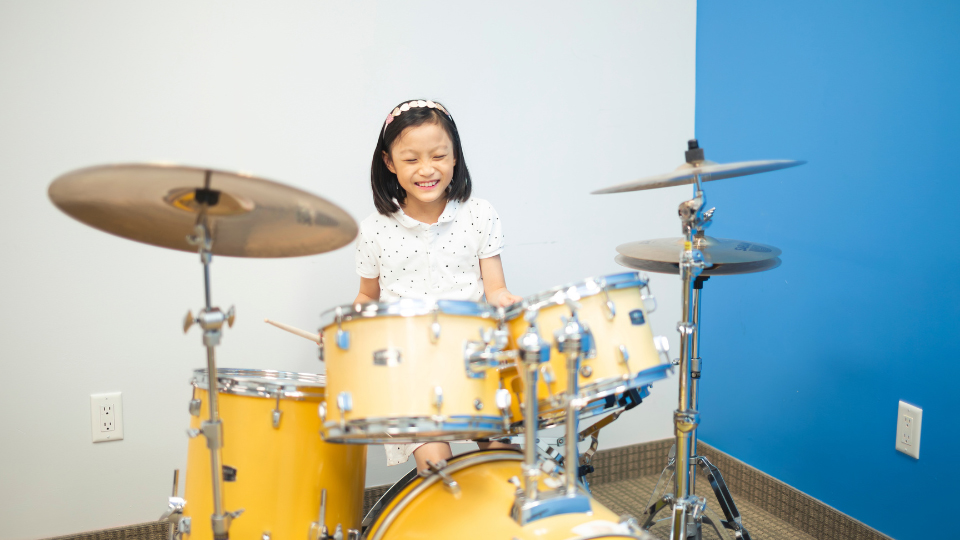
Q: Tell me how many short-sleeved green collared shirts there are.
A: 0